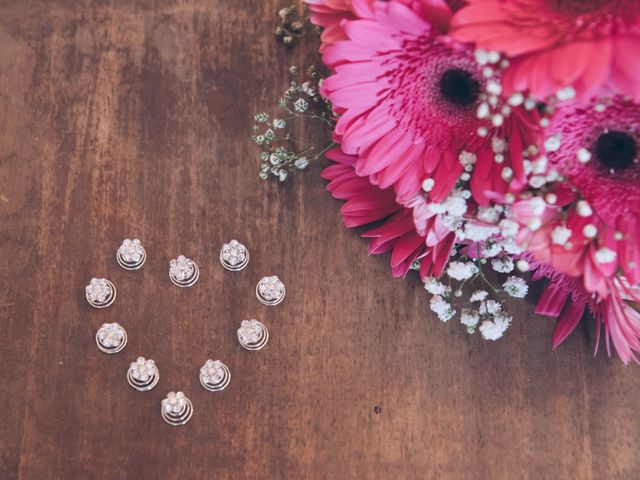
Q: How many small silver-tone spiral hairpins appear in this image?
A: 10